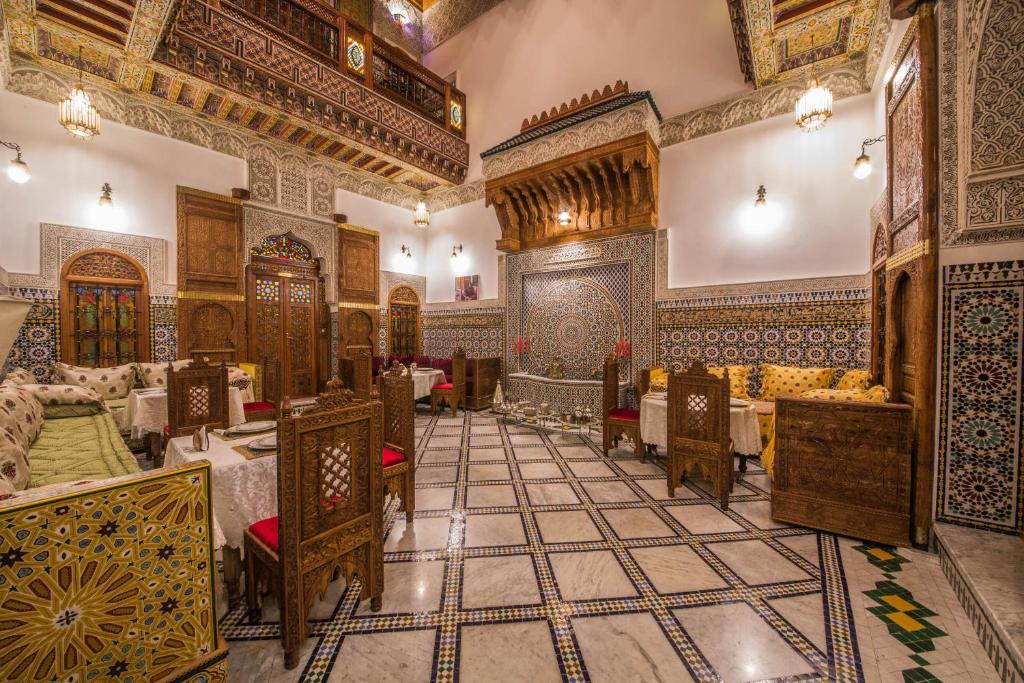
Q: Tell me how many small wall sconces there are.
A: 6